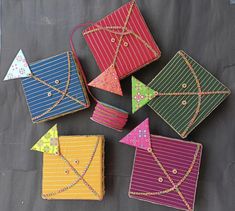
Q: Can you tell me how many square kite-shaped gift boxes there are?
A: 5